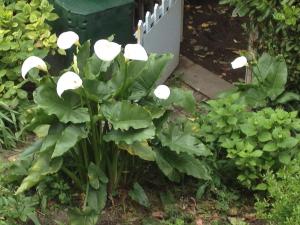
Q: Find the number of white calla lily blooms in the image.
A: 7